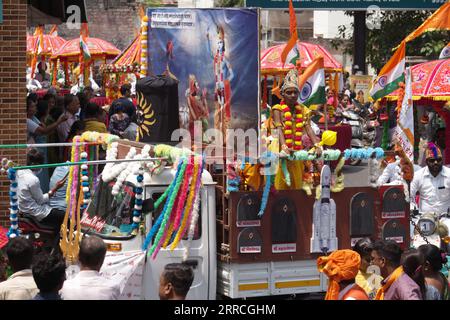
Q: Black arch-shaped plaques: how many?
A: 6